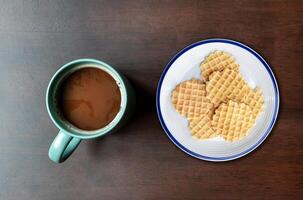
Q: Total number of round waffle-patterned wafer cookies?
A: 6